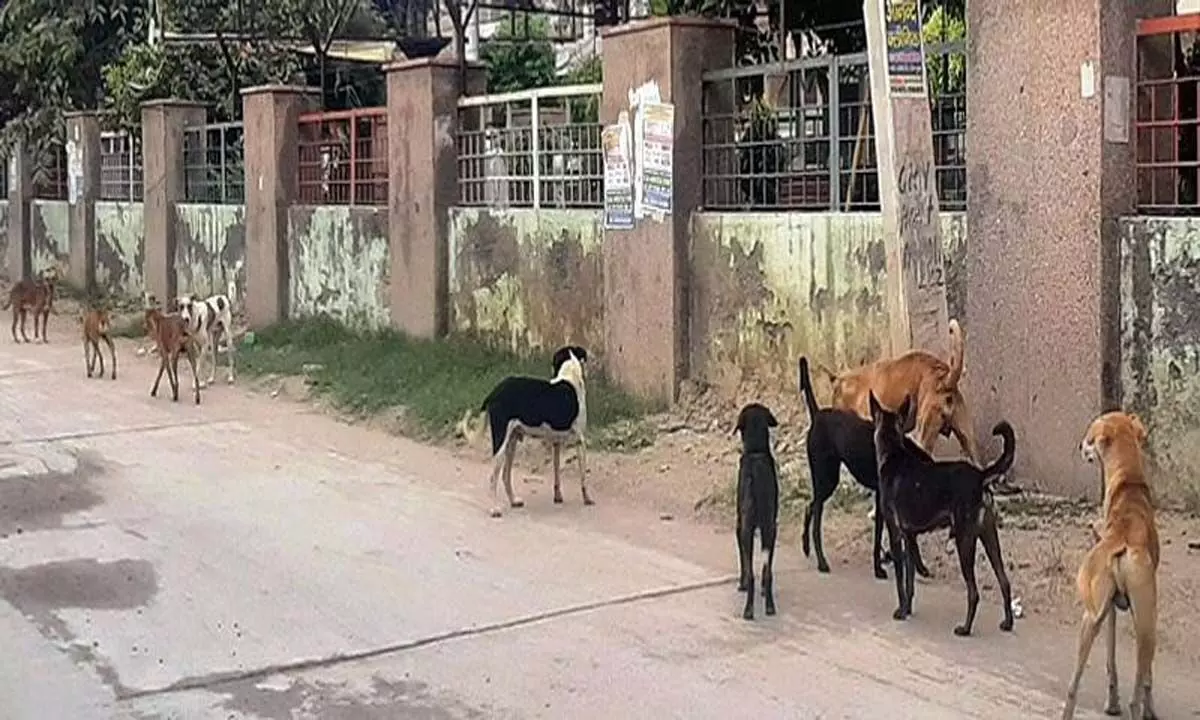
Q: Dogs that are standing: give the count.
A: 10